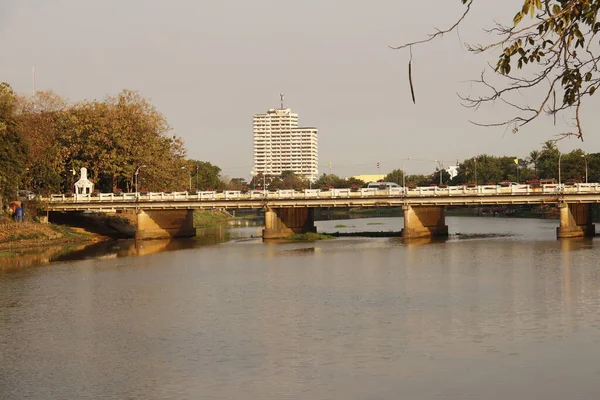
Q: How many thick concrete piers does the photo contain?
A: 4